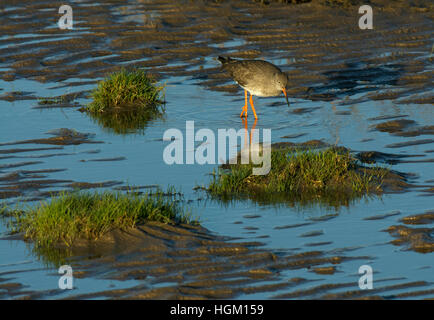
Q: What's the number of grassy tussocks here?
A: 3